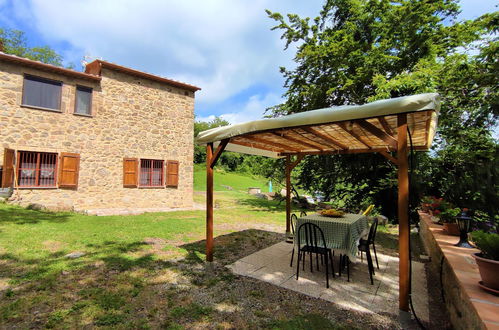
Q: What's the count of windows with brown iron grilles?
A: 2